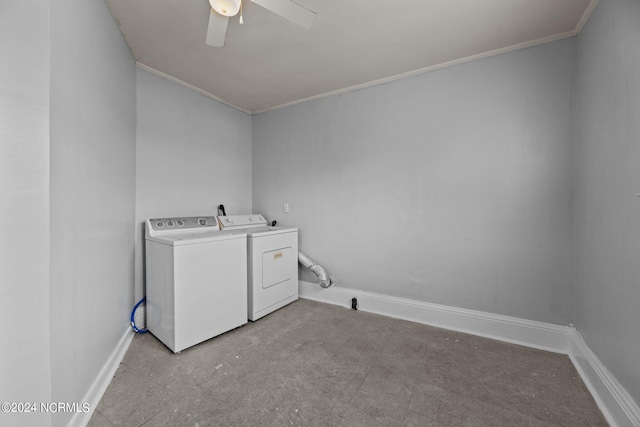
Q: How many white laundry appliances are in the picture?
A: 2